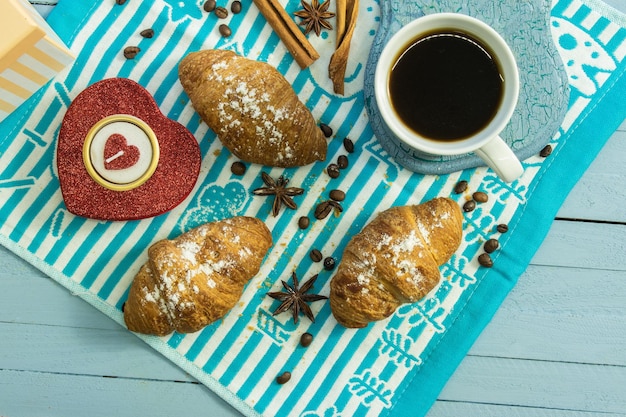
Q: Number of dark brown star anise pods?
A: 3